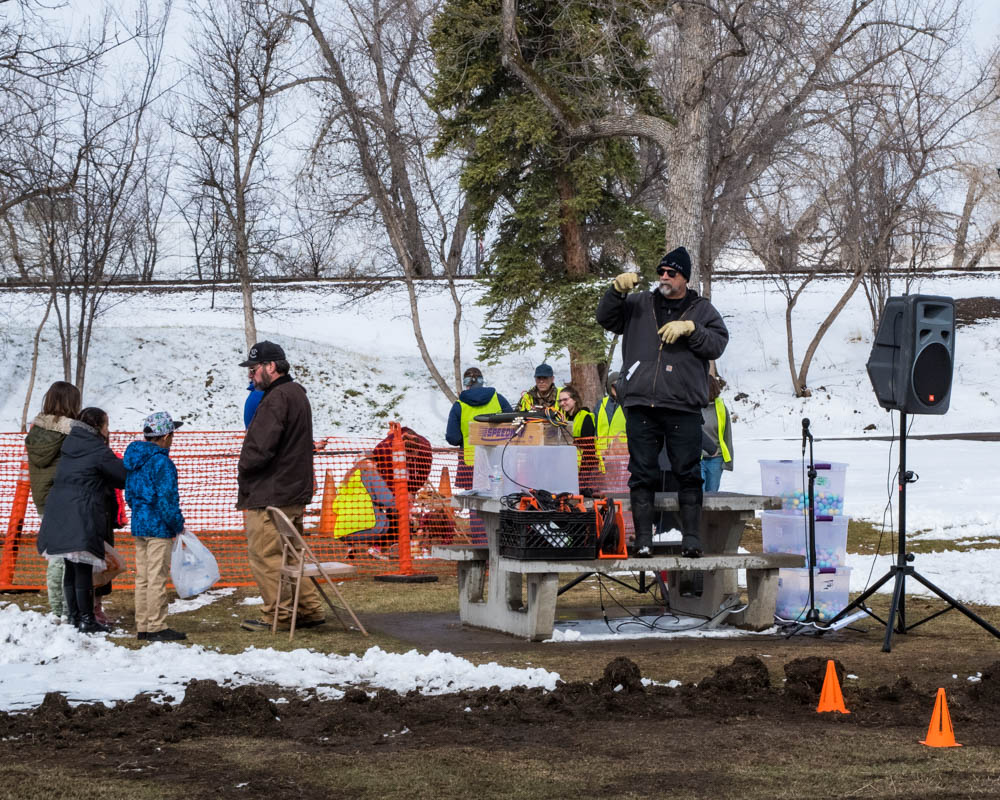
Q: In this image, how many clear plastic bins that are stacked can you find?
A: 3